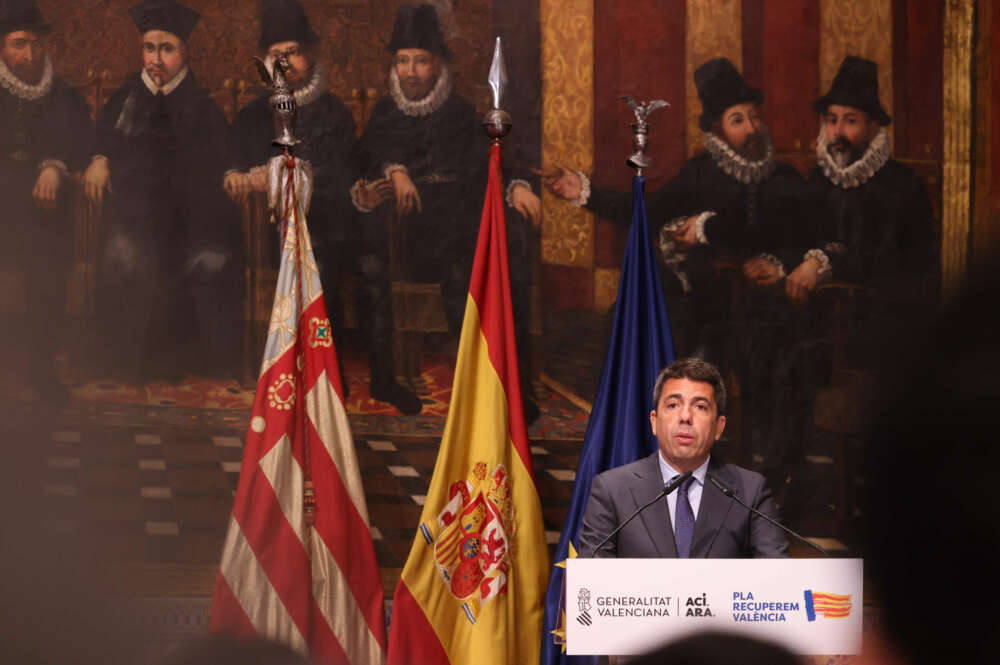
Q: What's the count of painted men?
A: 6